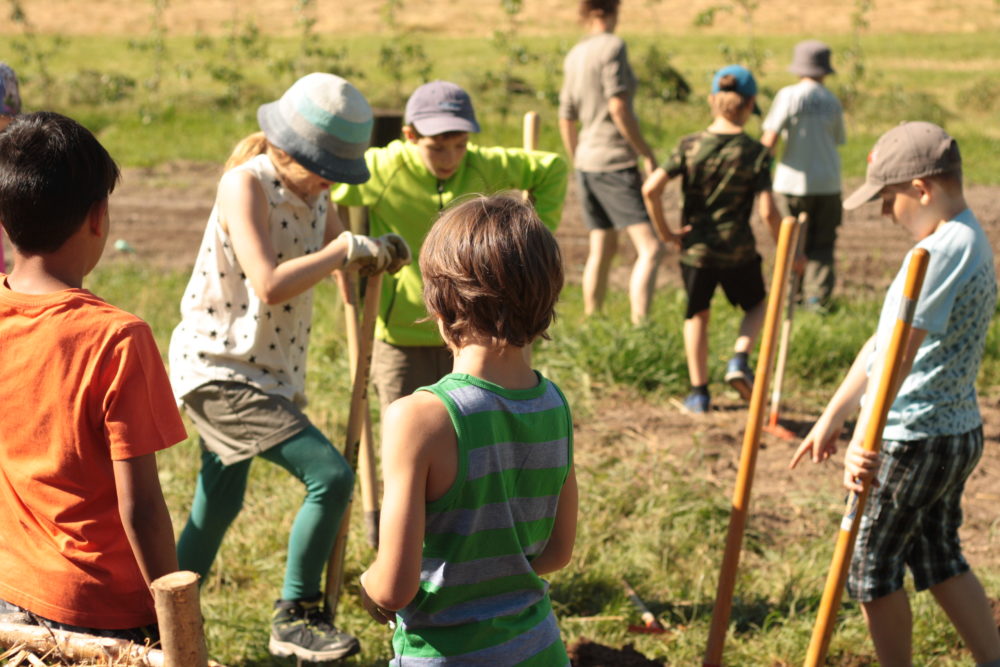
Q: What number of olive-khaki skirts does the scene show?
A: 1